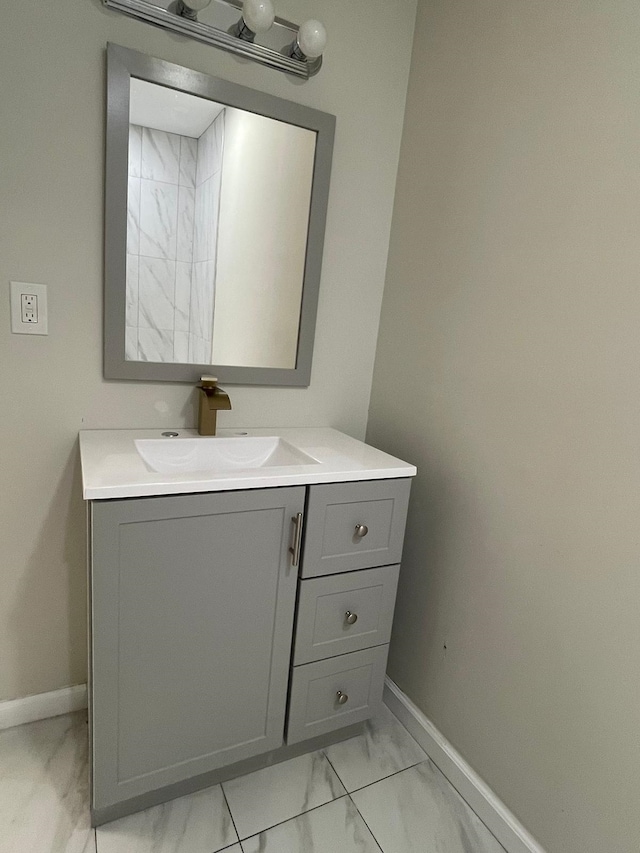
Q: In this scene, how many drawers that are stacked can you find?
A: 3